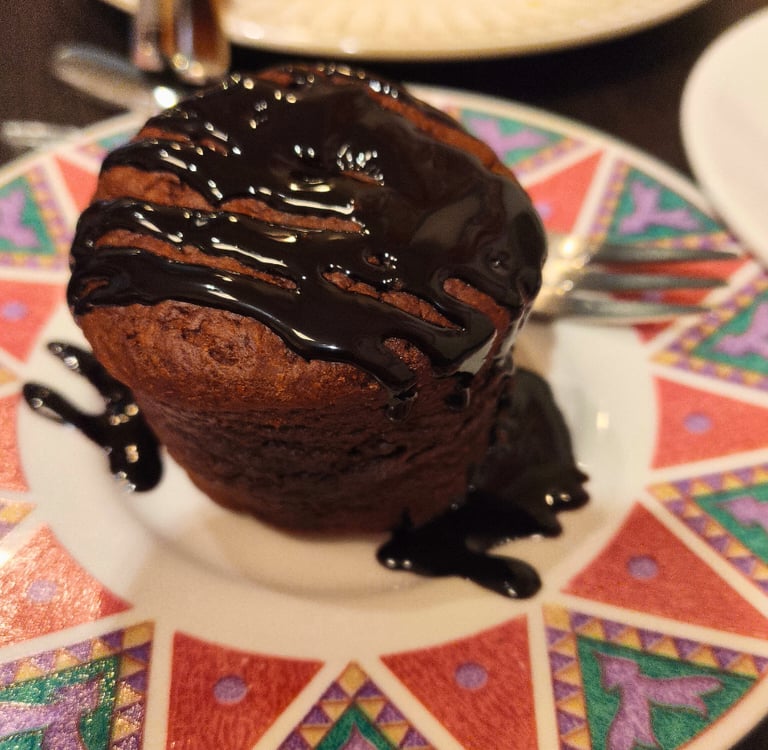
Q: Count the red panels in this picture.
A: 10